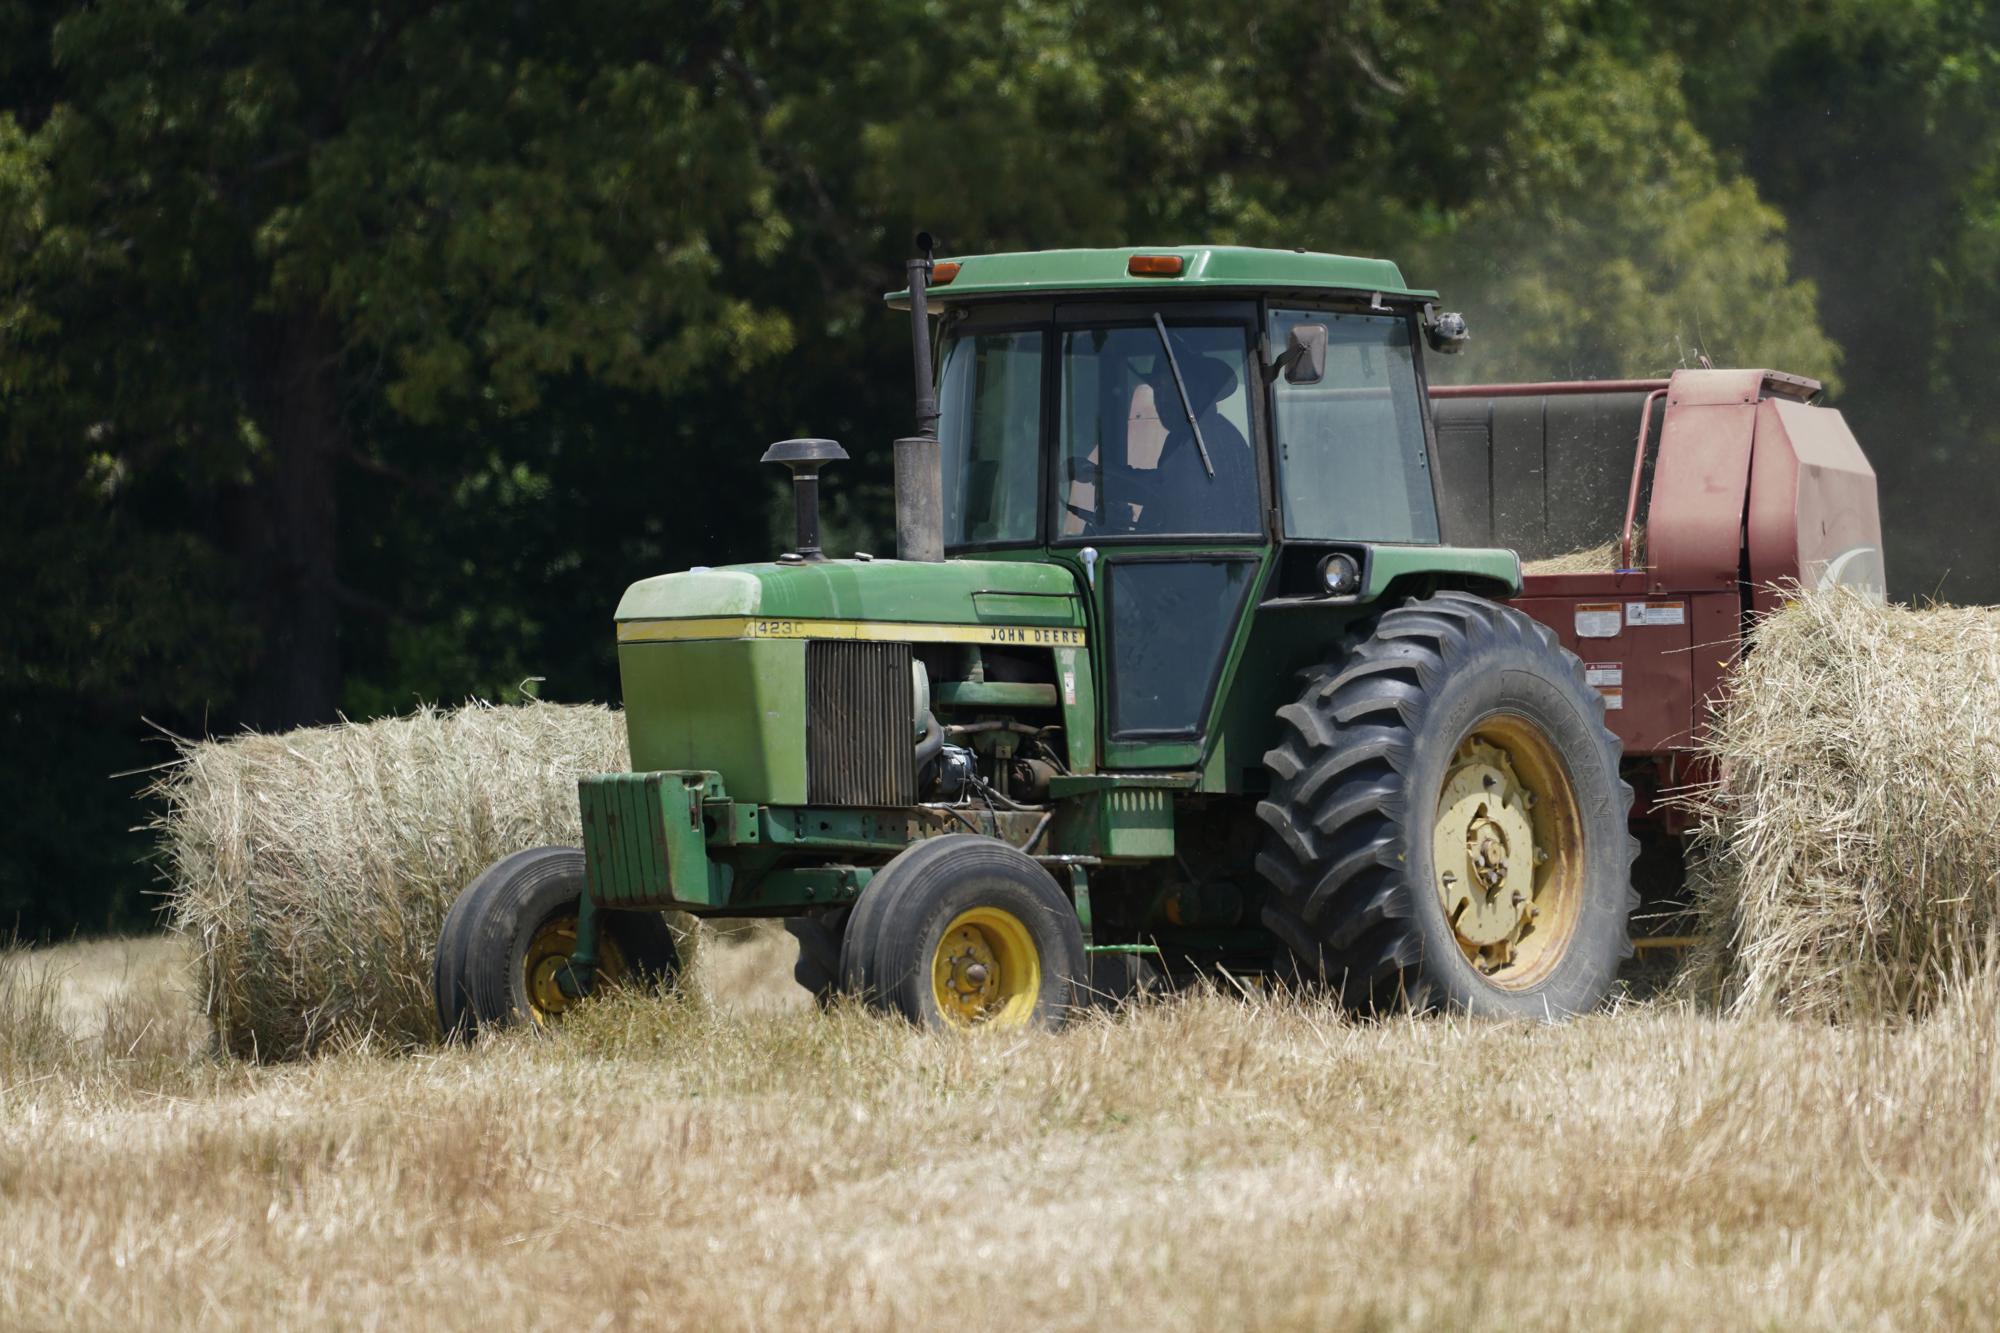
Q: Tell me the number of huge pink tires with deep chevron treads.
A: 0